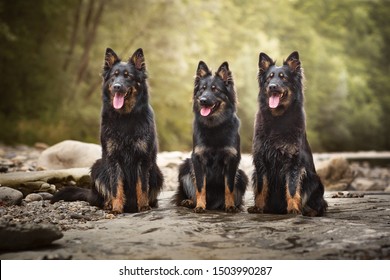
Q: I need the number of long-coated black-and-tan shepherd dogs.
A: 3